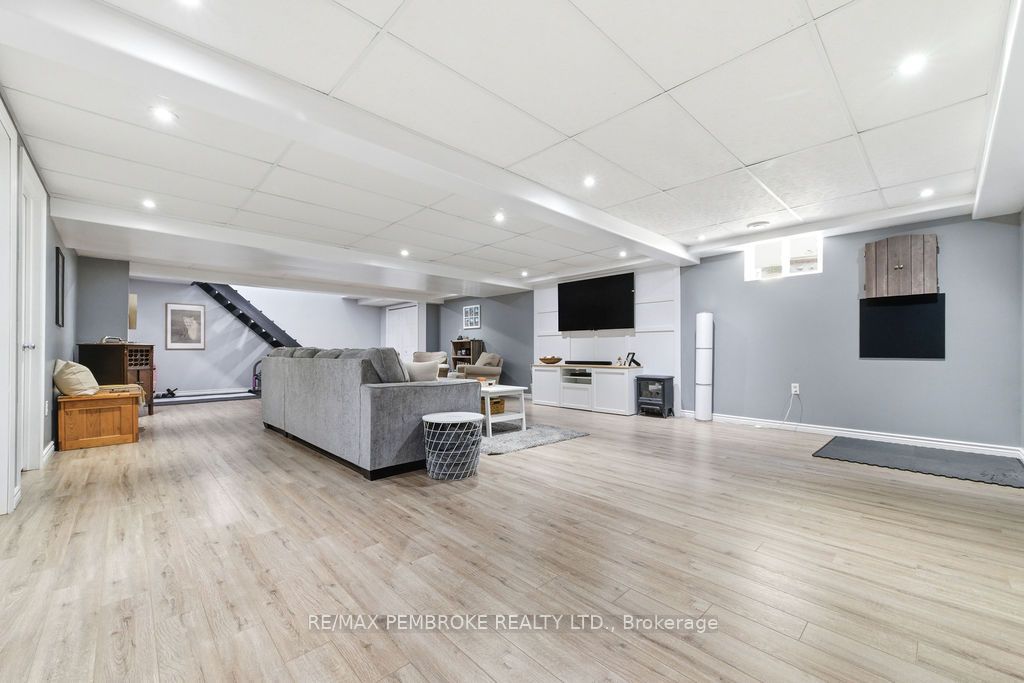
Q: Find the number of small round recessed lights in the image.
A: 11